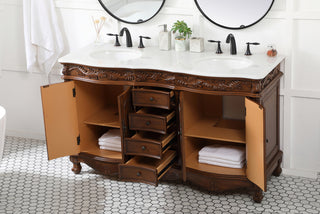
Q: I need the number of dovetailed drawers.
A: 4